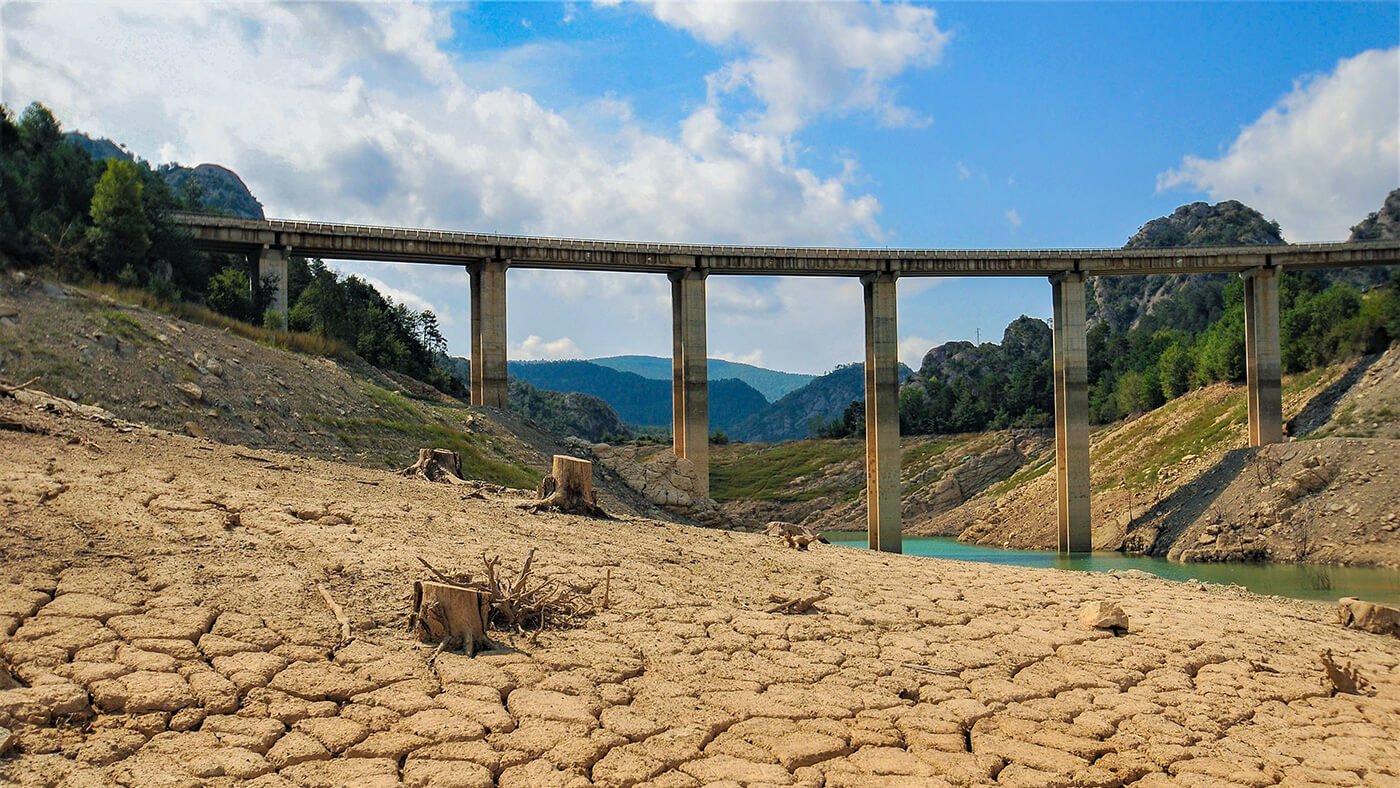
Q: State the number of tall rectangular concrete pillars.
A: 6